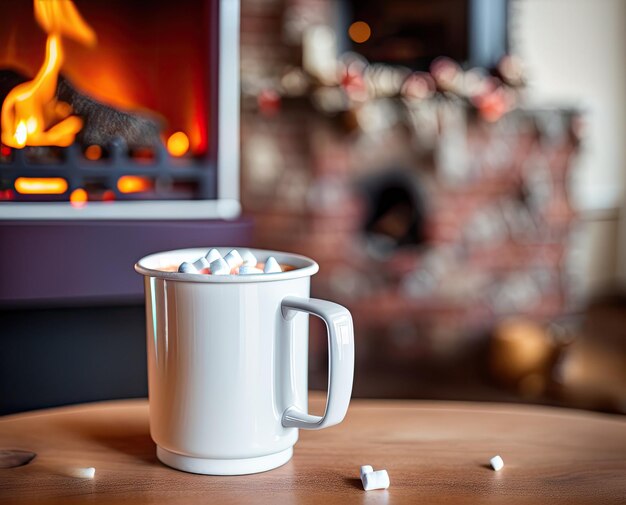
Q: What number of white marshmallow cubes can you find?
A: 12